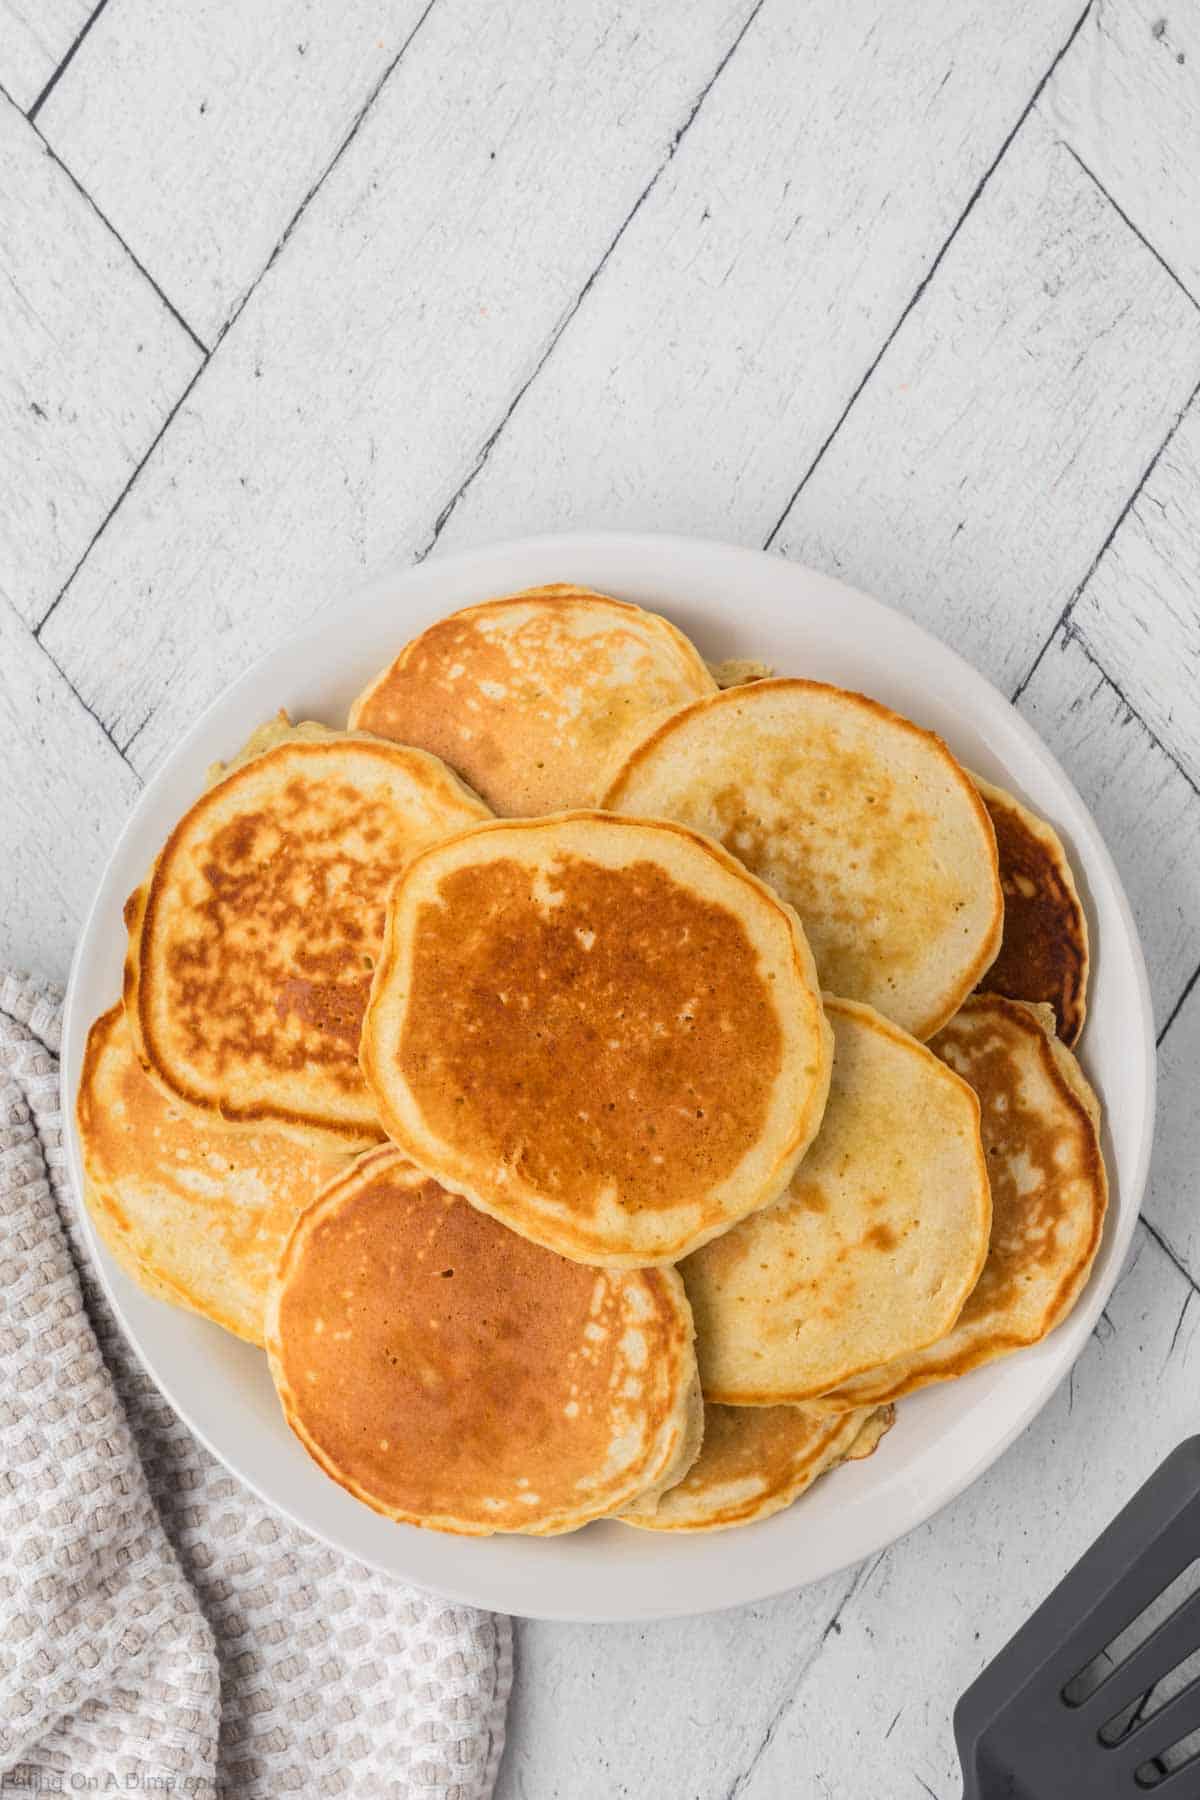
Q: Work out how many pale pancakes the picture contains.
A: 2